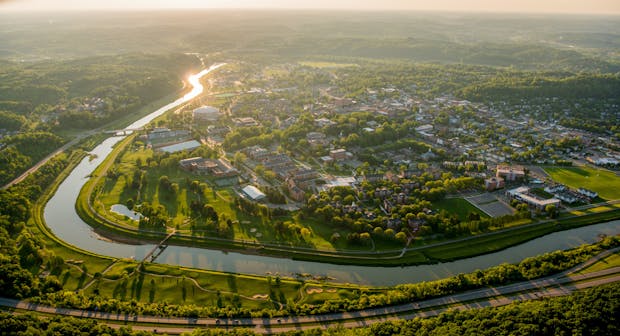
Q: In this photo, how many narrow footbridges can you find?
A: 1